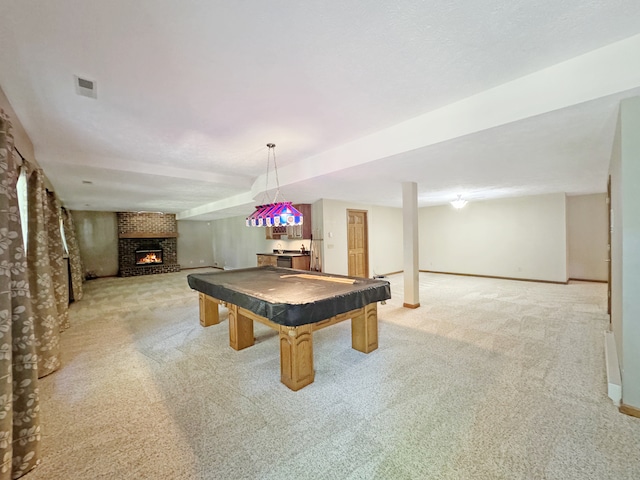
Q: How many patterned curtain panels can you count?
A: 4